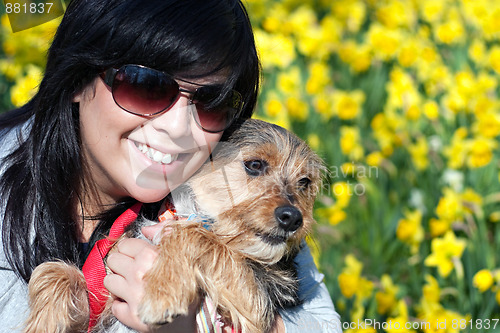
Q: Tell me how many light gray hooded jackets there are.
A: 1